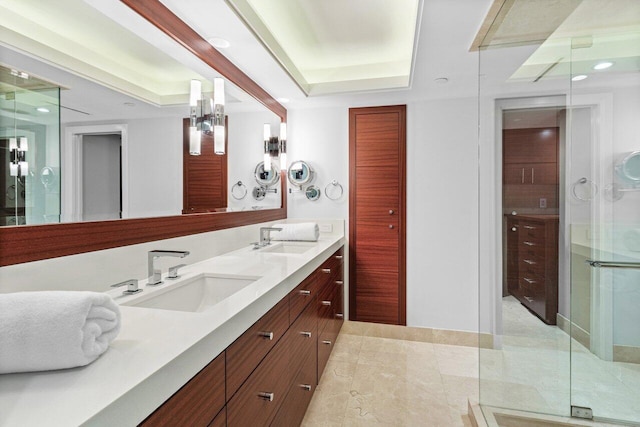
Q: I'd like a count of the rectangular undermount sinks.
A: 2